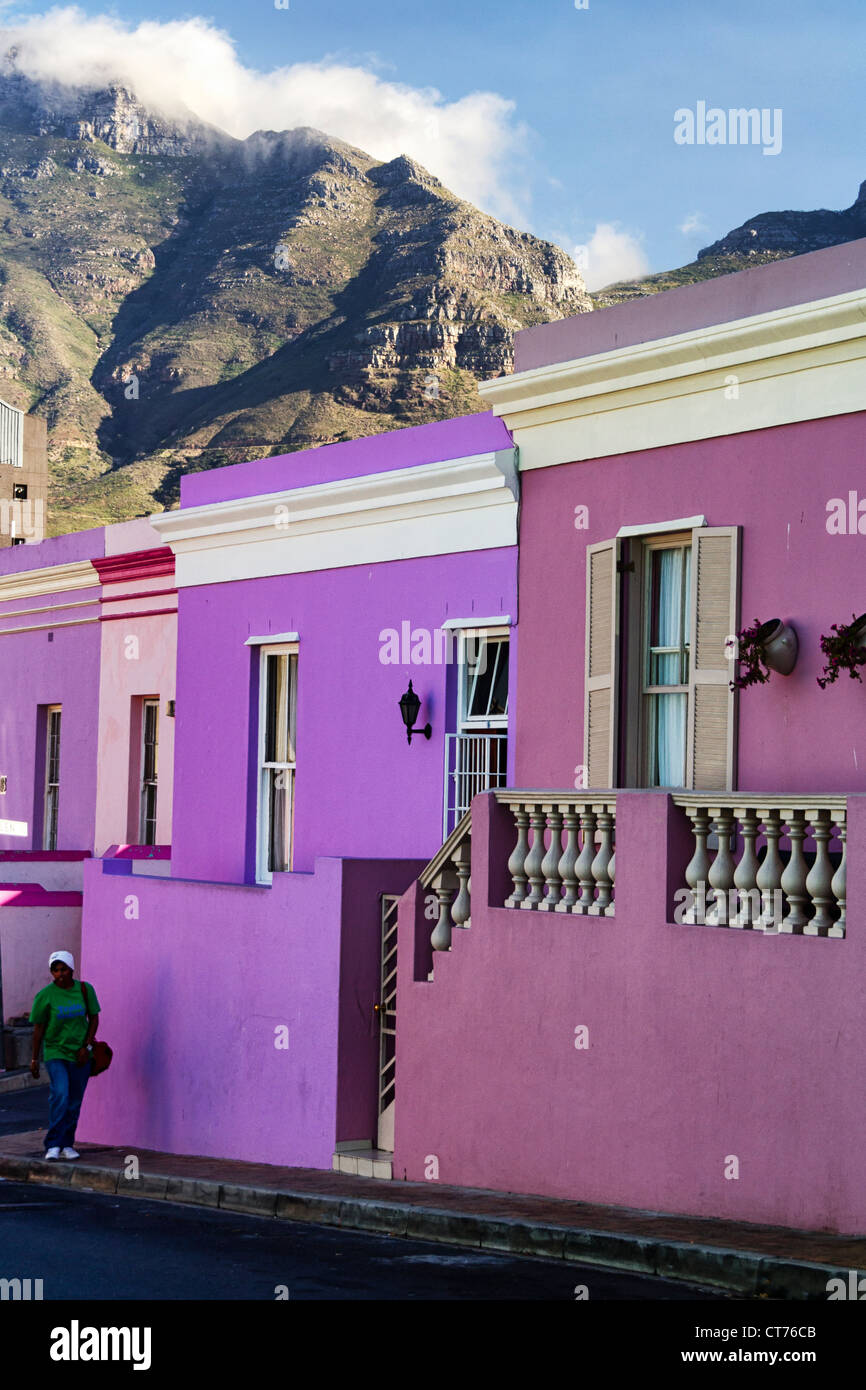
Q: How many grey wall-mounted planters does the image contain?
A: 2